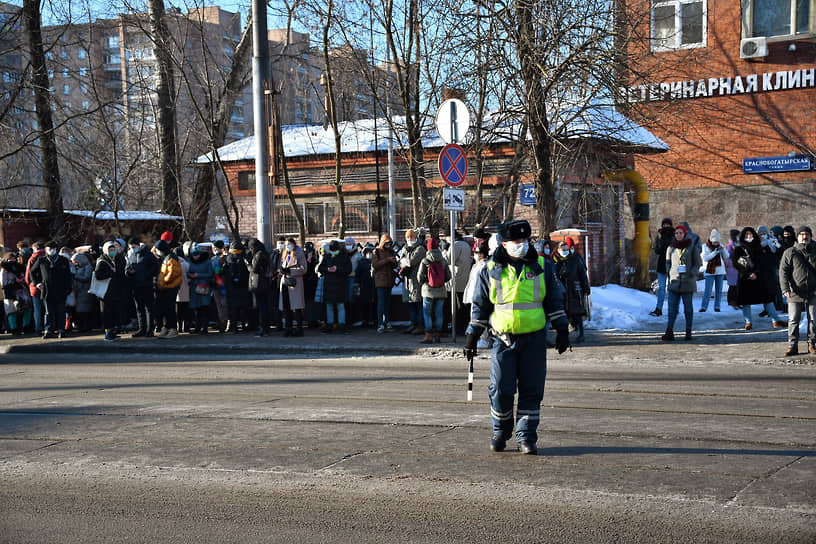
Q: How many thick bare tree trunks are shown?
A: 4